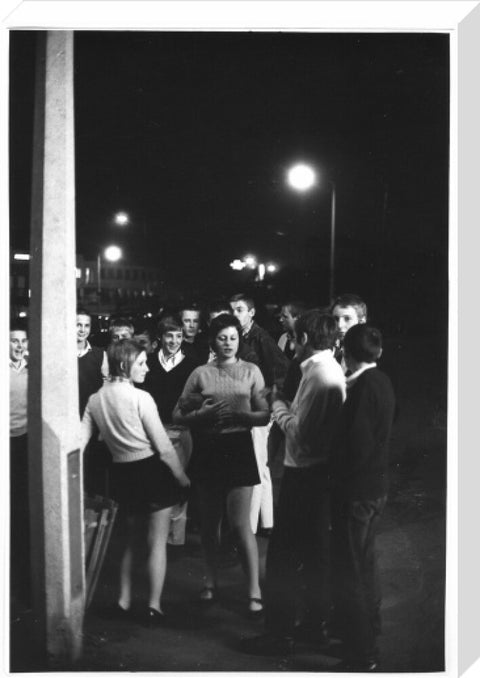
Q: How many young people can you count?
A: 14